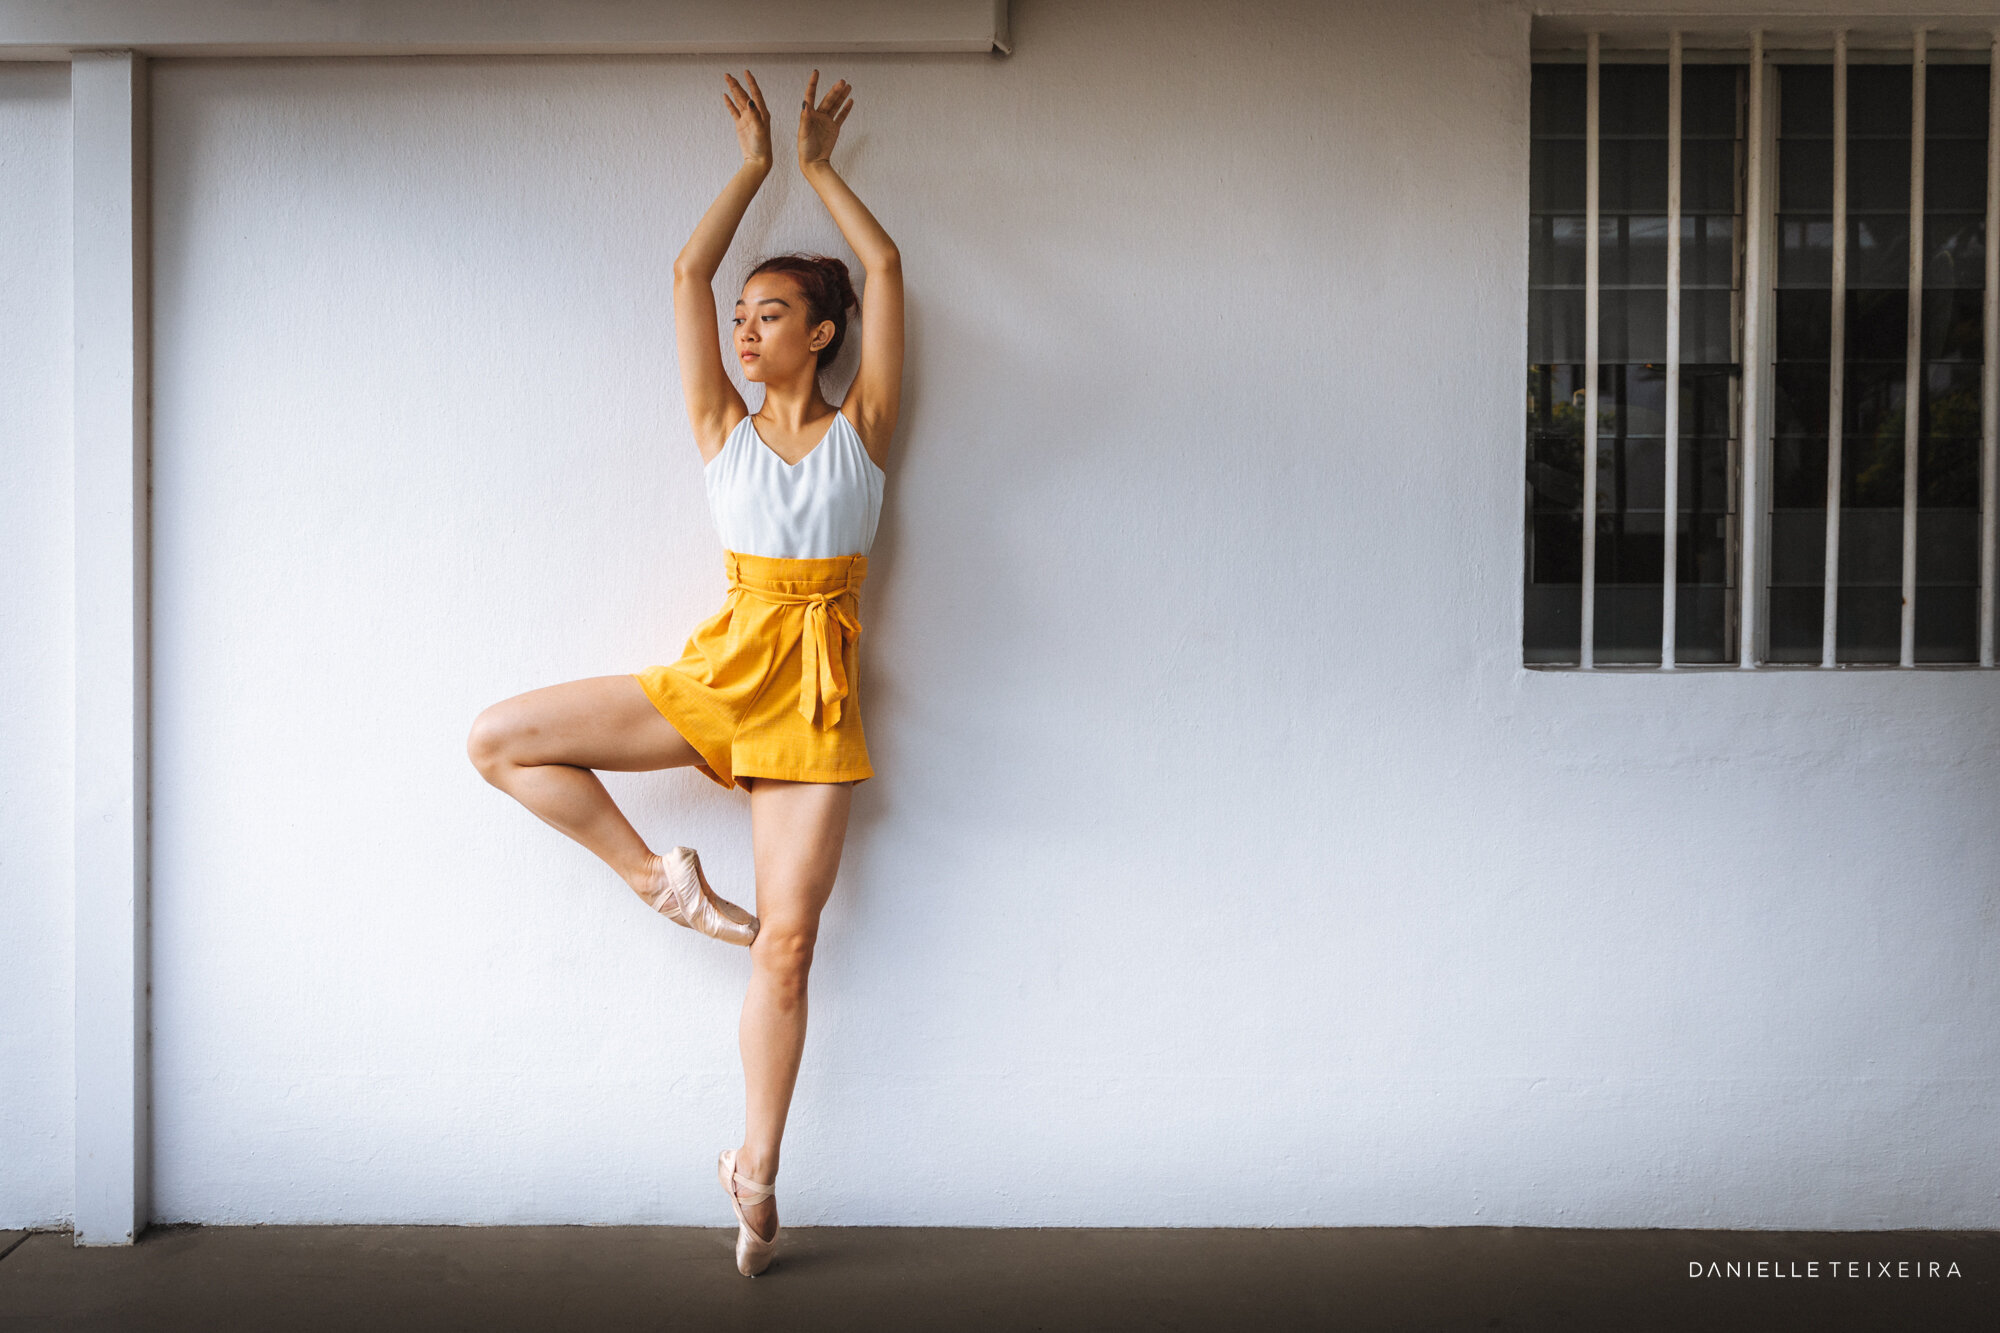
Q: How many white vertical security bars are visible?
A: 6